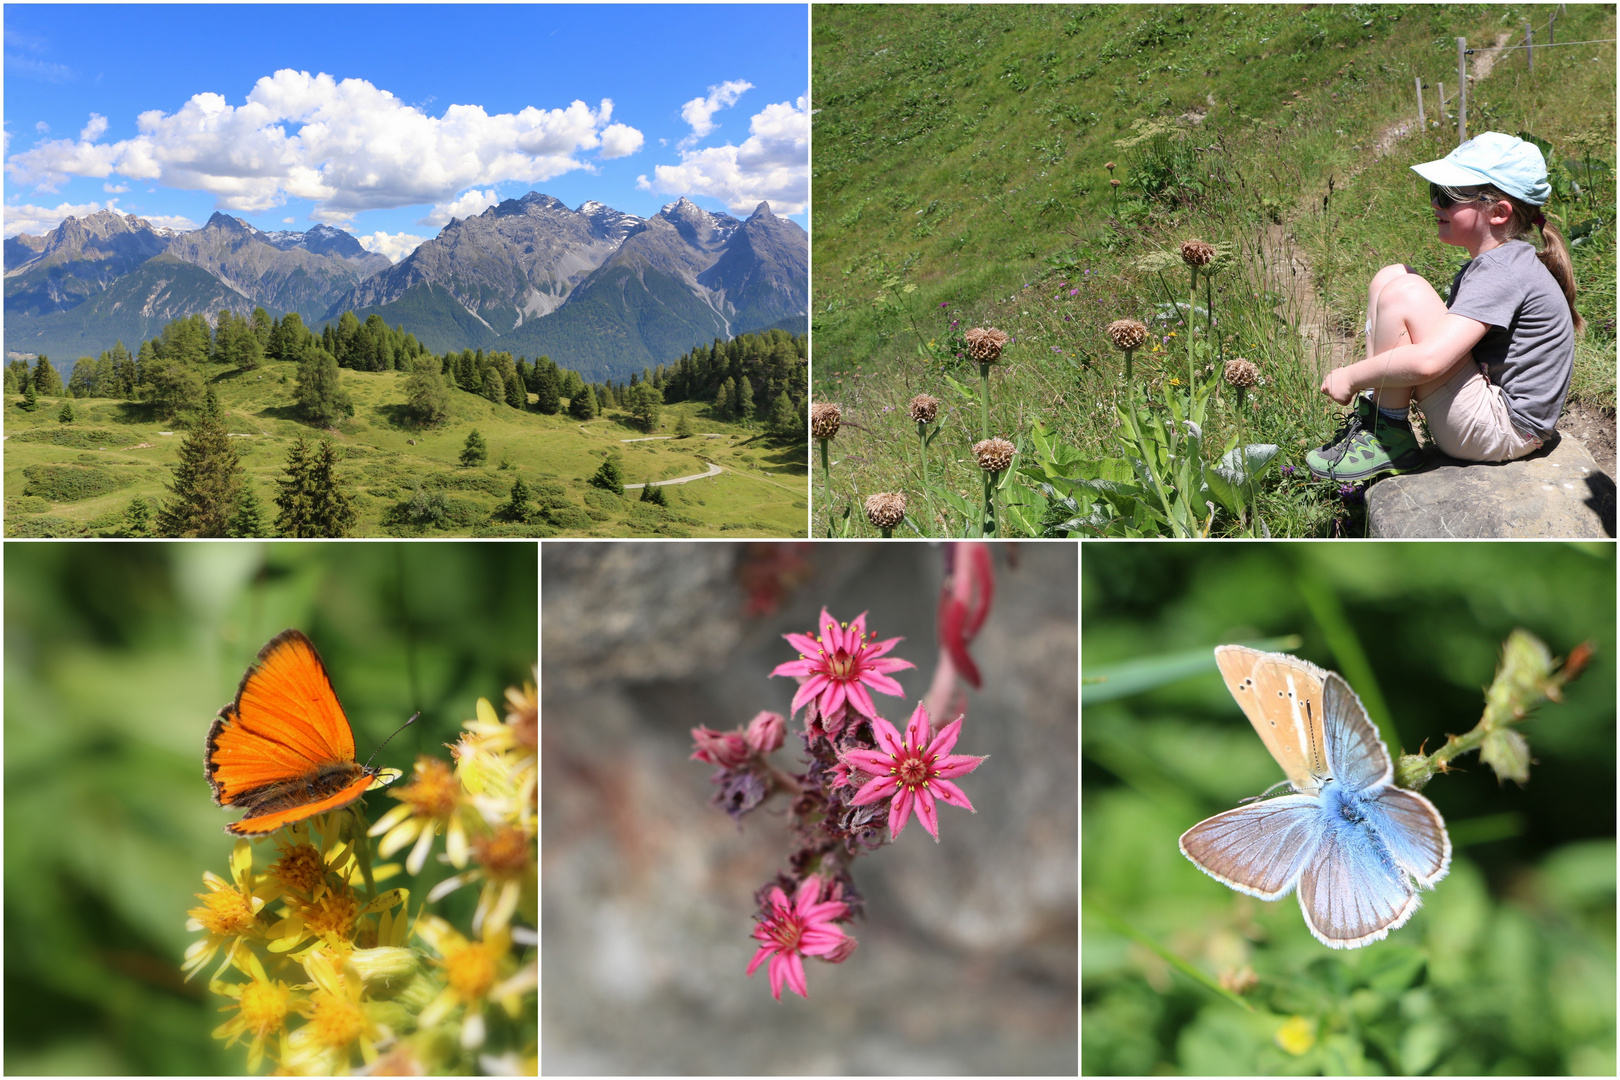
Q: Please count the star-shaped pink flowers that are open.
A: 3